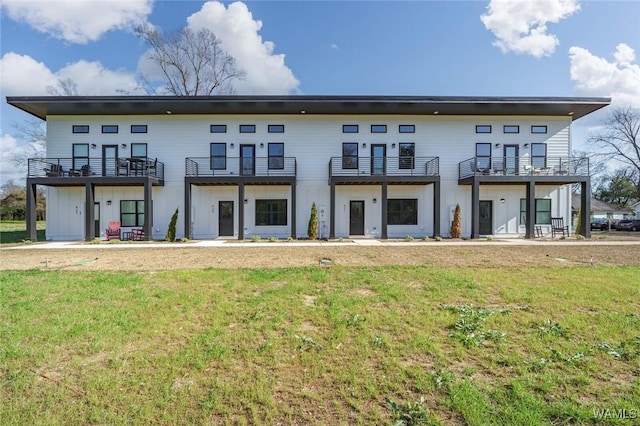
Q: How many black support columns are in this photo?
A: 12